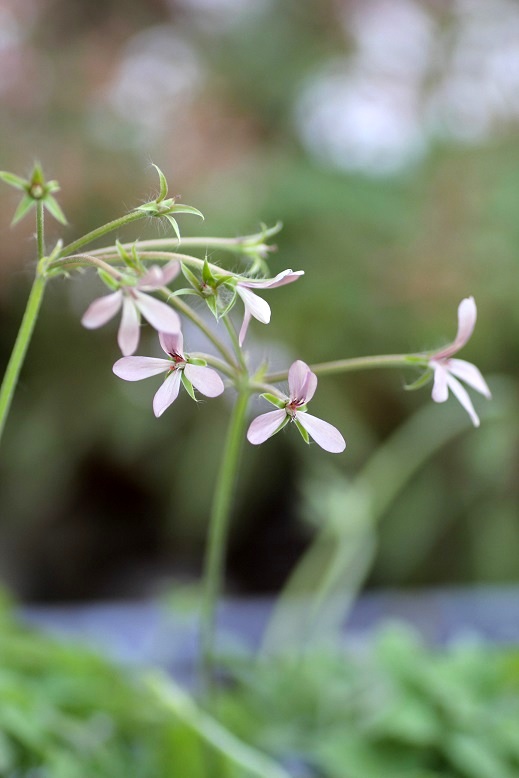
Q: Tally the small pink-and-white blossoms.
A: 5